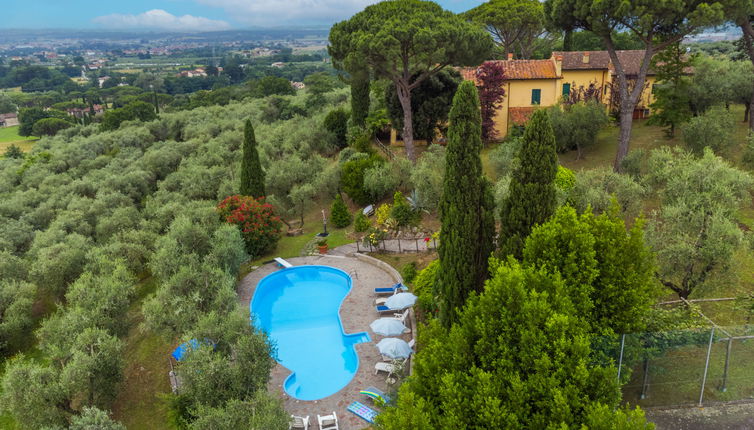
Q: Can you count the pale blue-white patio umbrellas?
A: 3